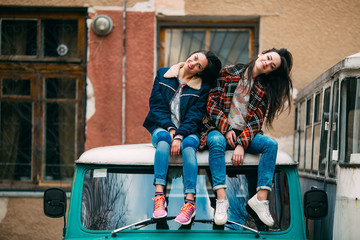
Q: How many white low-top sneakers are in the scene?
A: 2